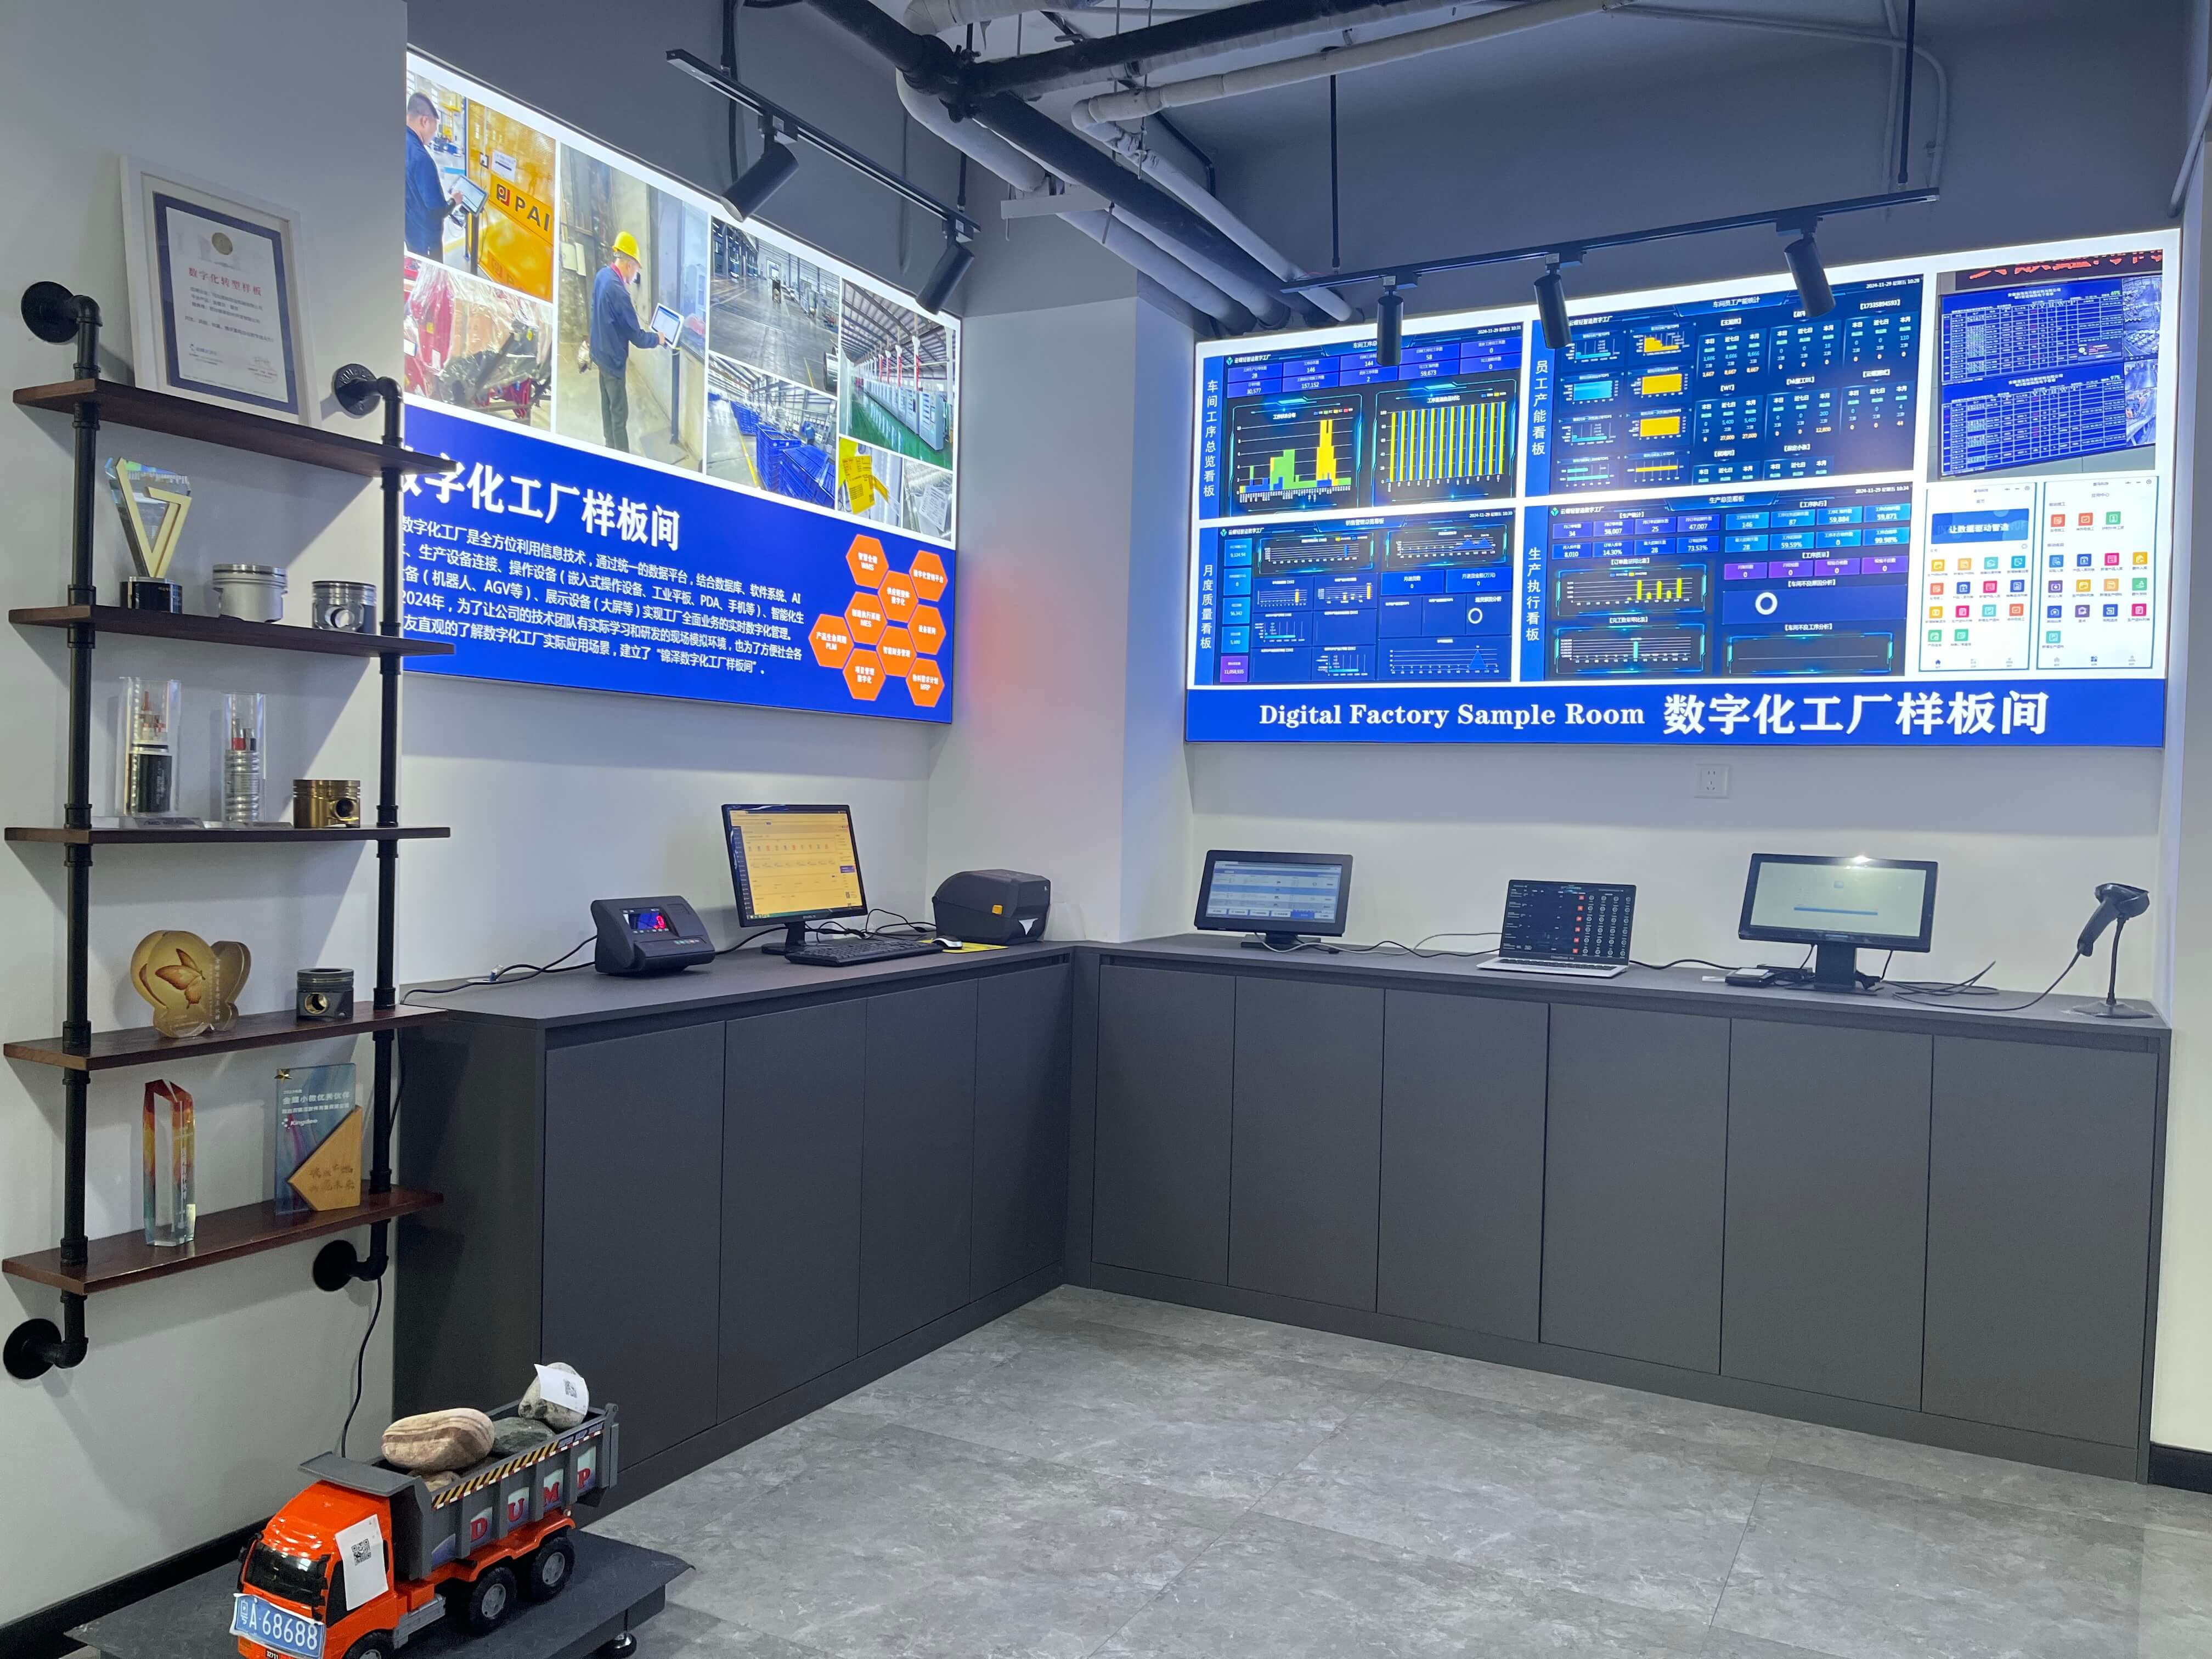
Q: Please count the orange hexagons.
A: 9